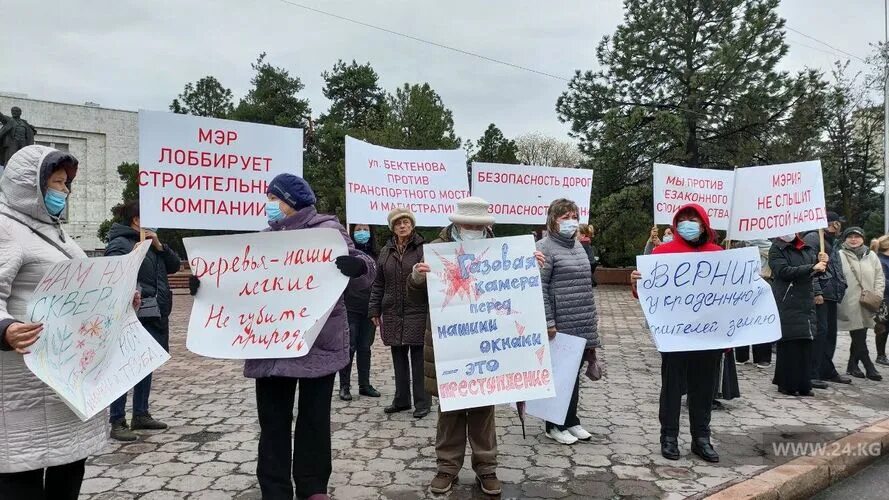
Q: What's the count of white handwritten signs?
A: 4